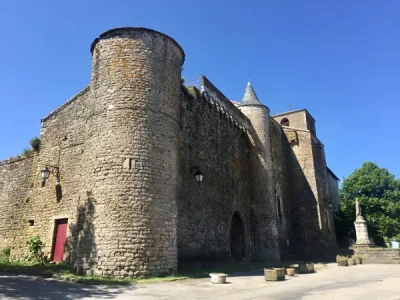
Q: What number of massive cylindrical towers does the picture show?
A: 2